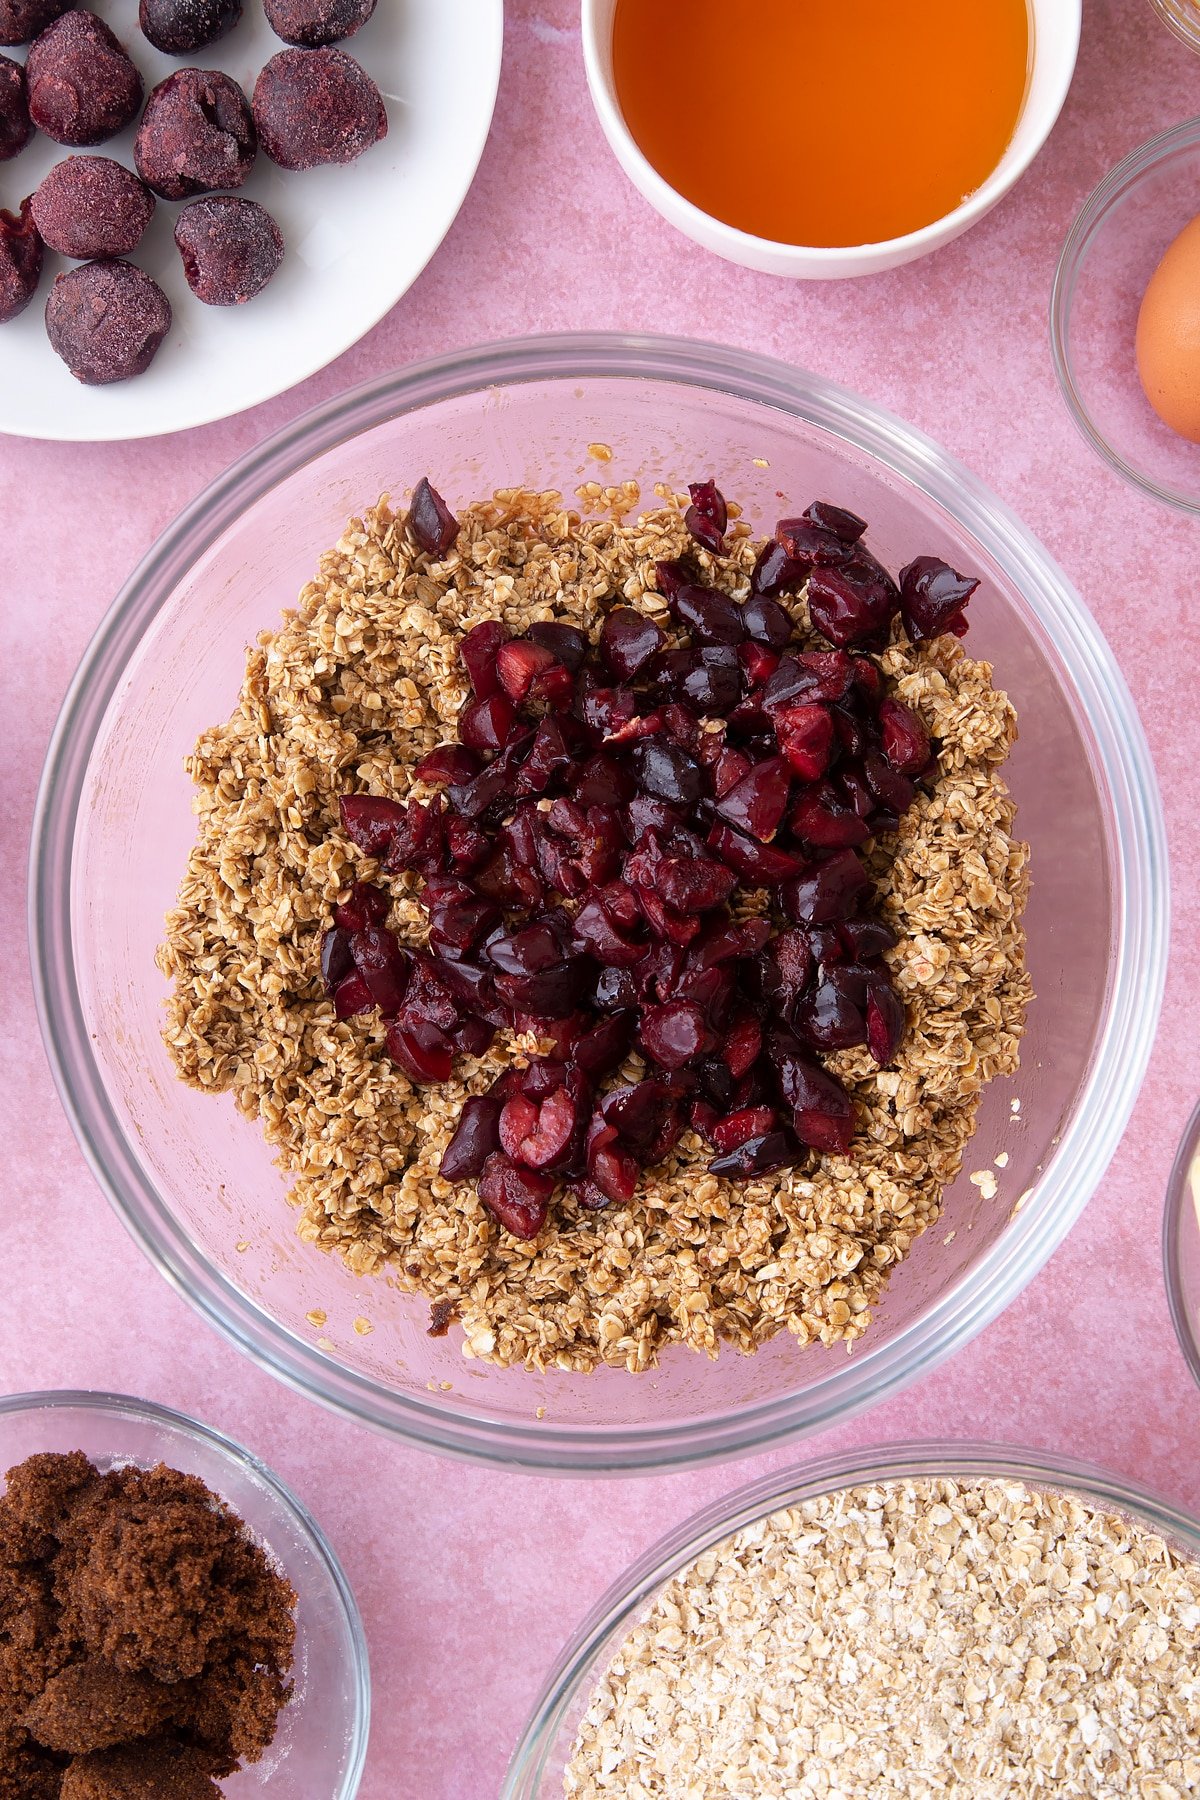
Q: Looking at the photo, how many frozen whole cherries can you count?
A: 11